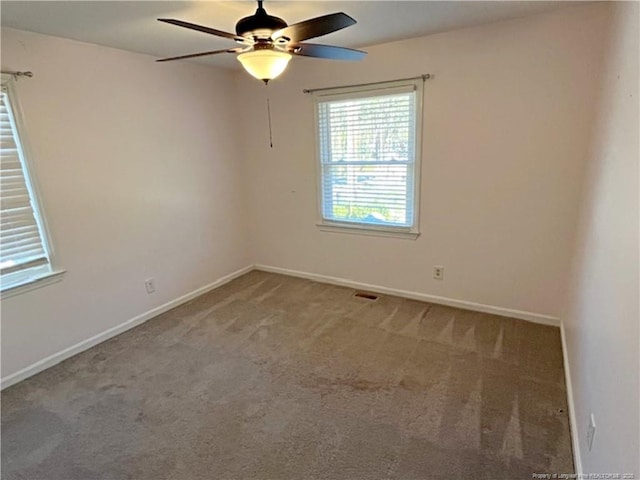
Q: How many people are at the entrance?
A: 0